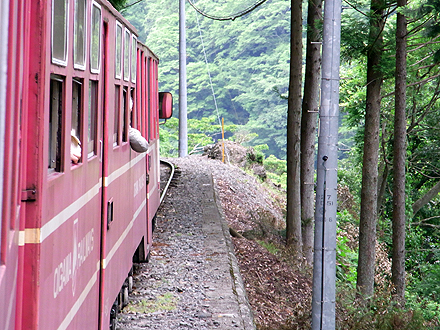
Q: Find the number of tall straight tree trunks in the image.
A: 4